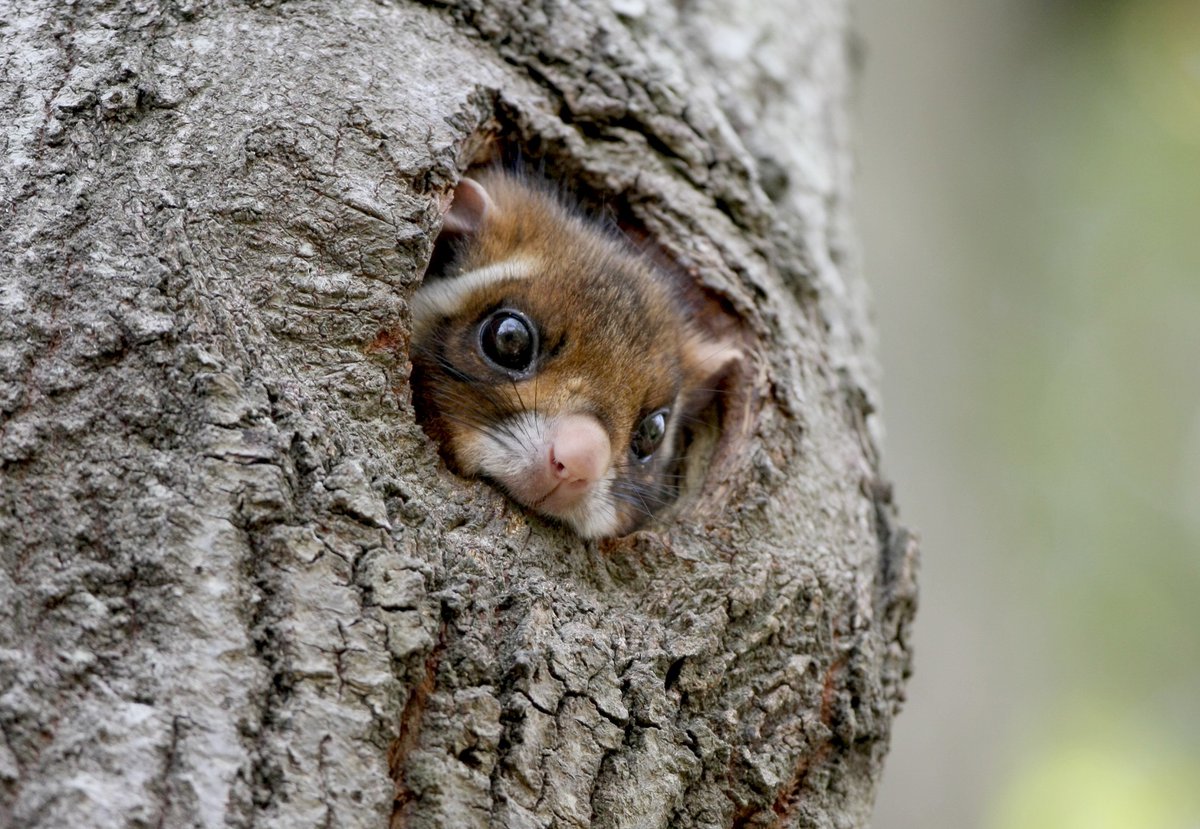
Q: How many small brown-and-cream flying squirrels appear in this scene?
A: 1